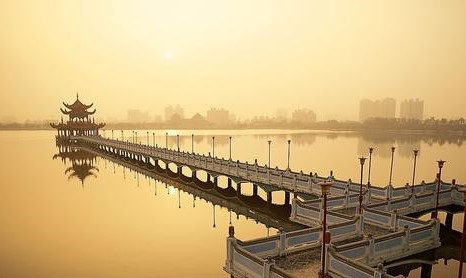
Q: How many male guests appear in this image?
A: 0